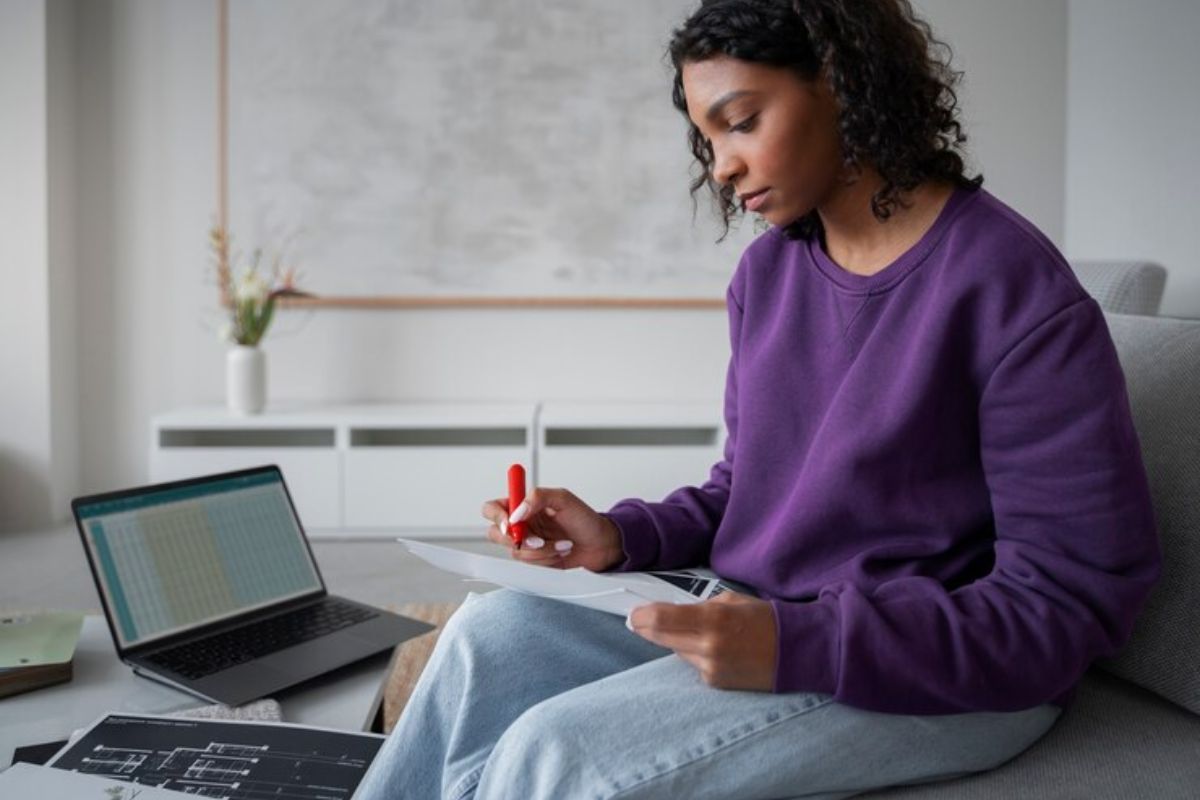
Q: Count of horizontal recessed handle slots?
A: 3